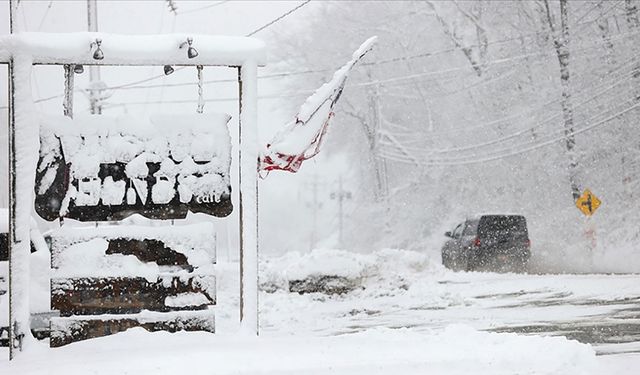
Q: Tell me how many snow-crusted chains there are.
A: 2